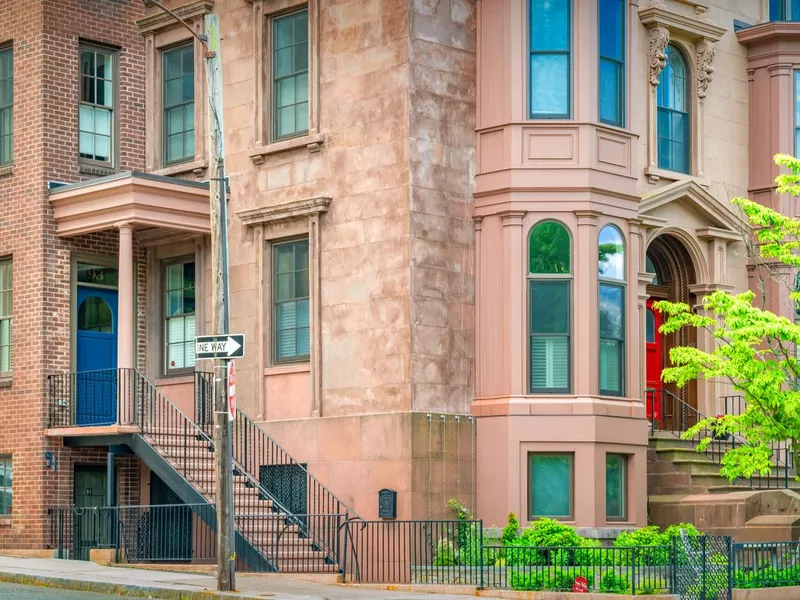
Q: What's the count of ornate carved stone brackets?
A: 2